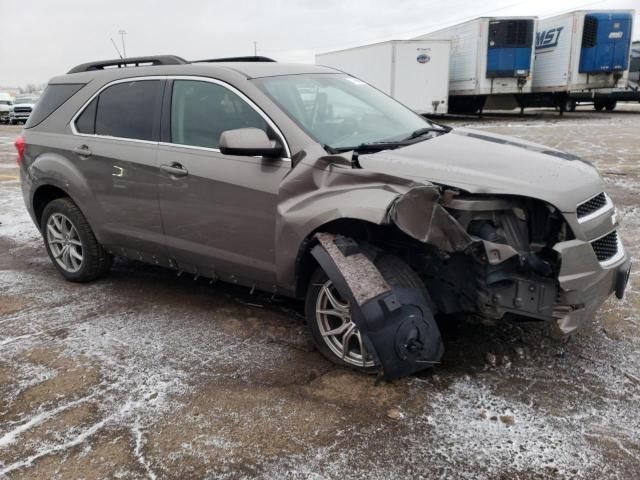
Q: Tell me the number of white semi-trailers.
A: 3